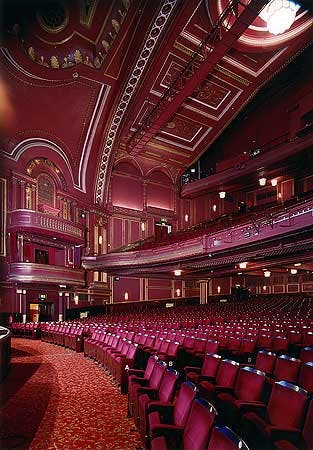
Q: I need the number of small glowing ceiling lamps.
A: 7